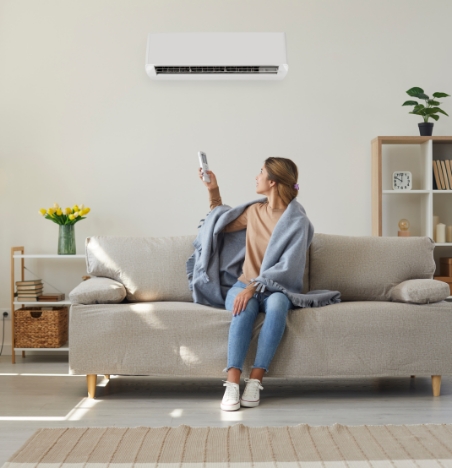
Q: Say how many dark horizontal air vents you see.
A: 1